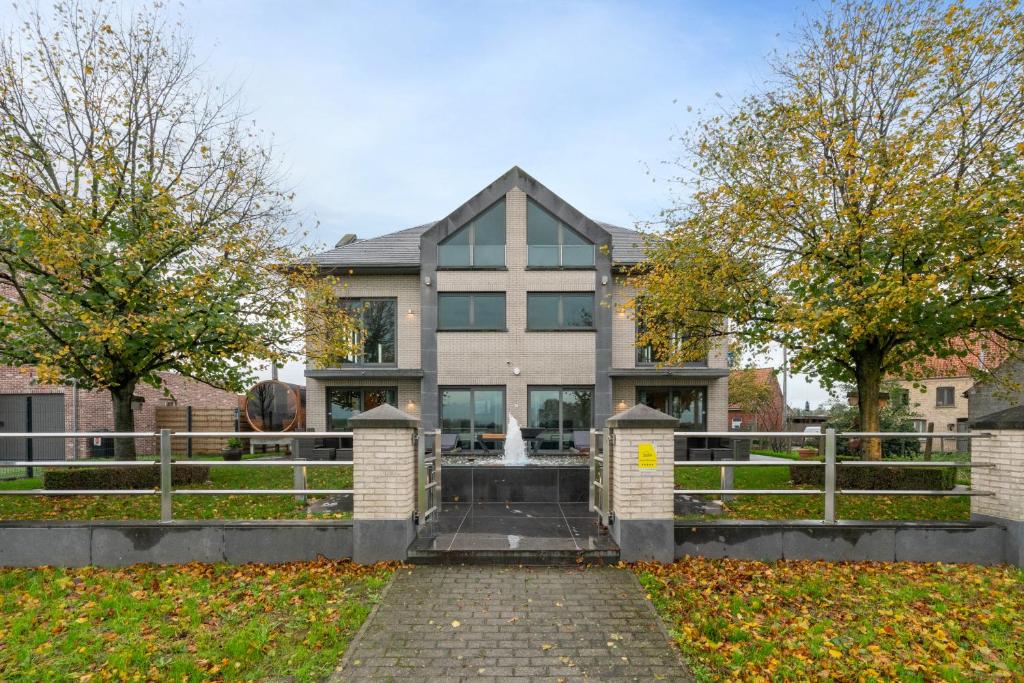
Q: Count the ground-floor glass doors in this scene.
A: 4